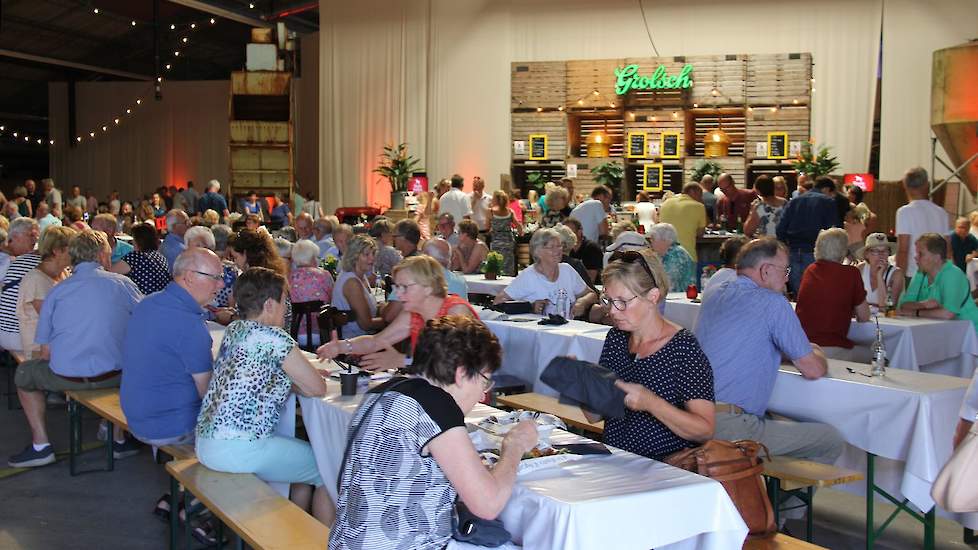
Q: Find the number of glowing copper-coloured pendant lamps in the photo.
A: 2